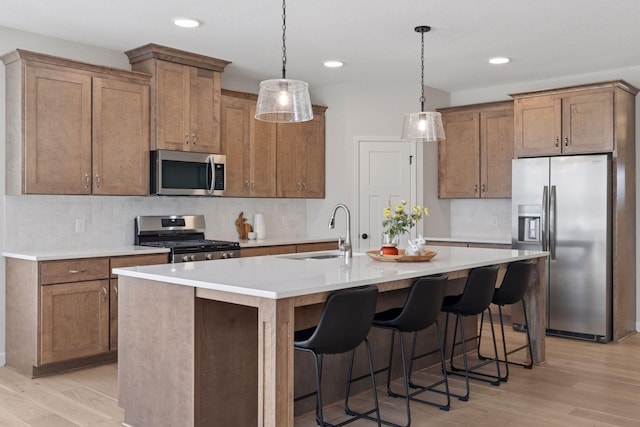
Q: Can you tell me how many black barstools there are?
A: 4